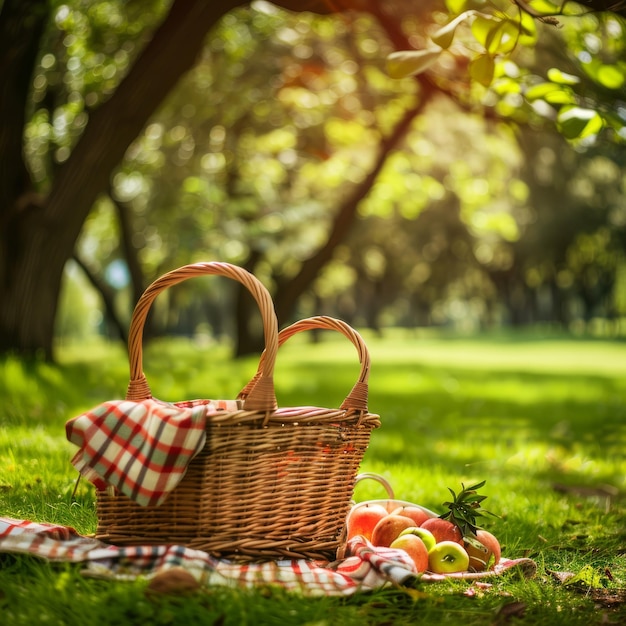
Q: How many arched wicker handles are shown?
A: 2